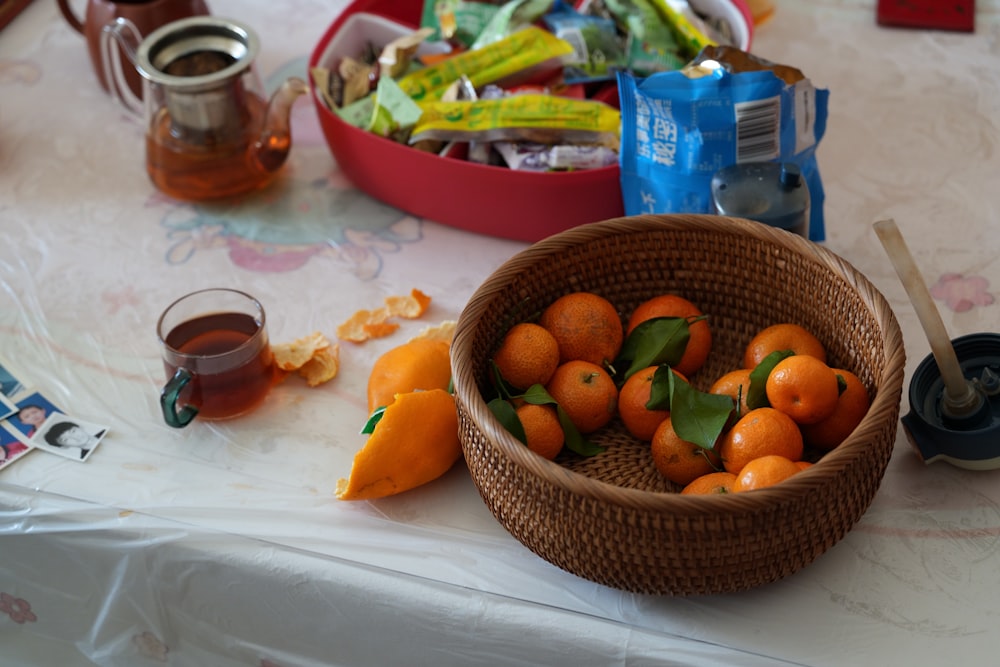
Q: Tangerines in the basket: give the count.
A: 15